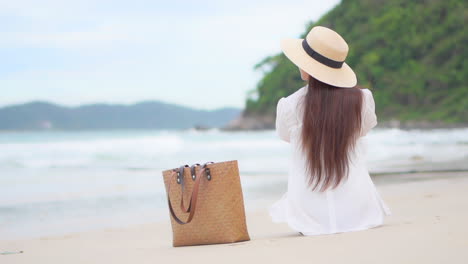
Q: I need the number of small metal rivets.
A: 5